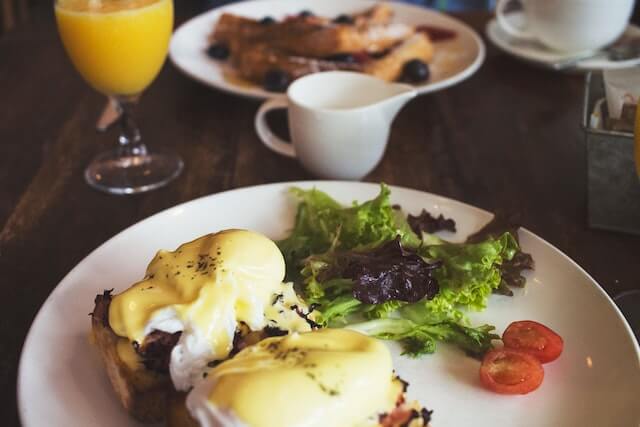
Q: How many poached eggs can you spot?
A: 2